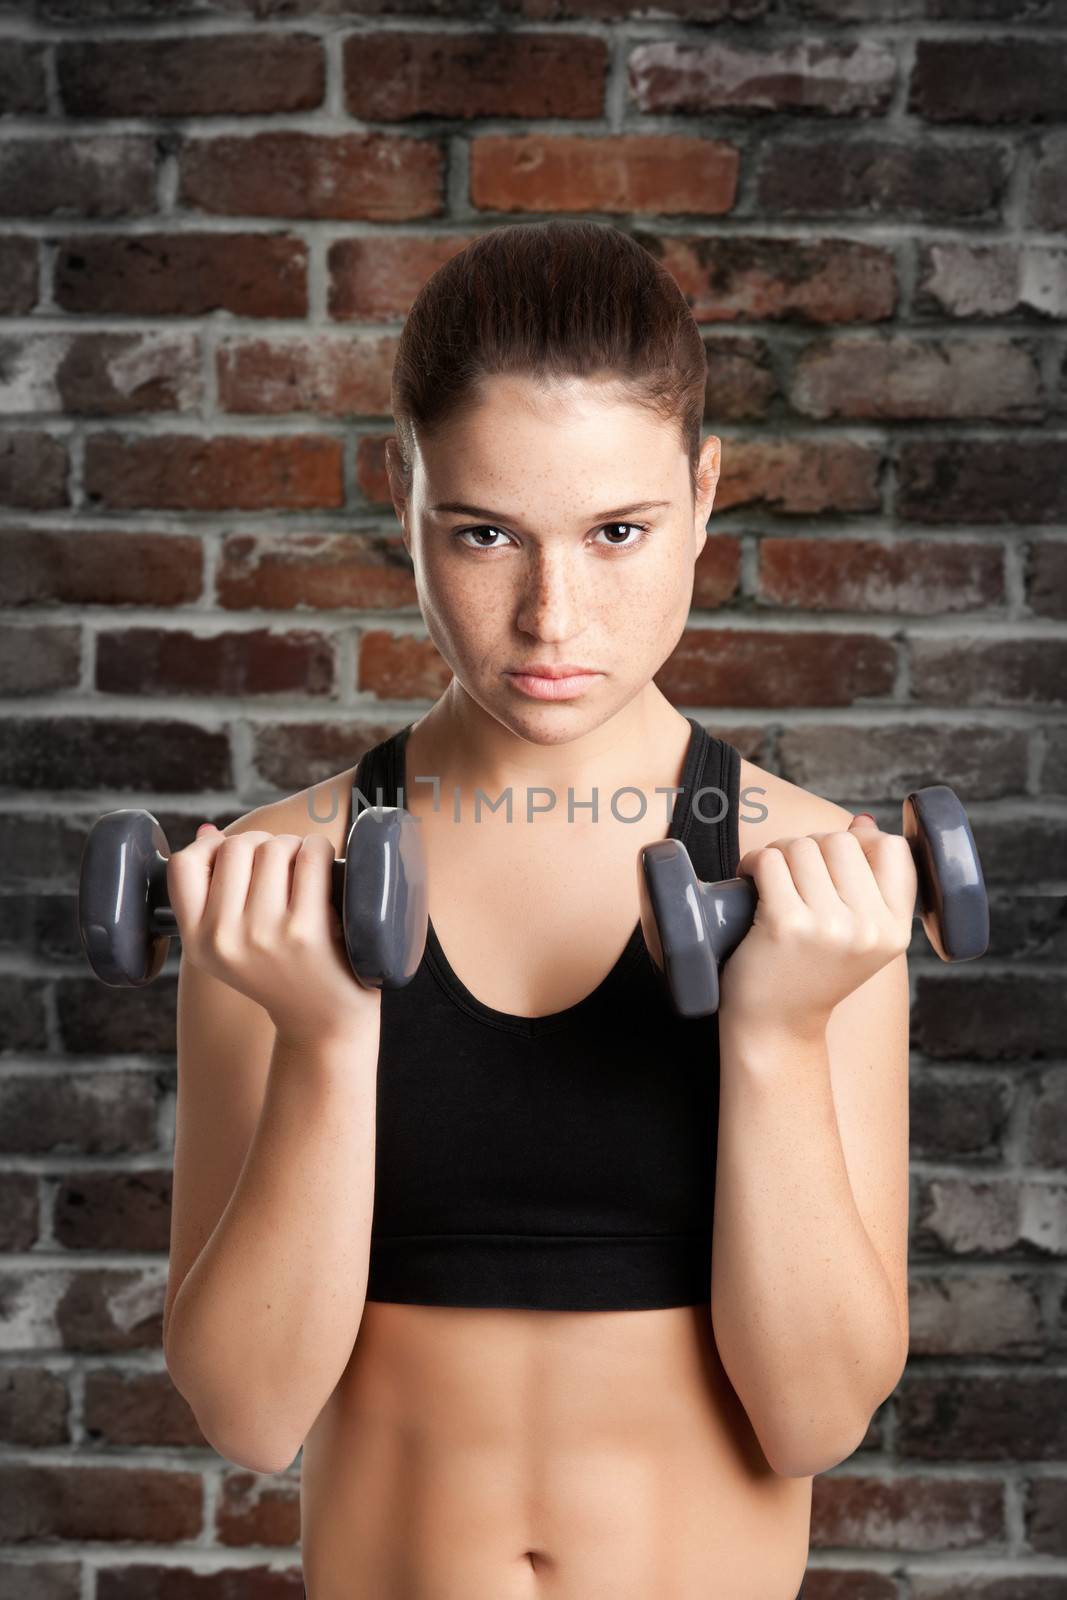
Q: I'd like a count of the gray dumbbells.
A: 2